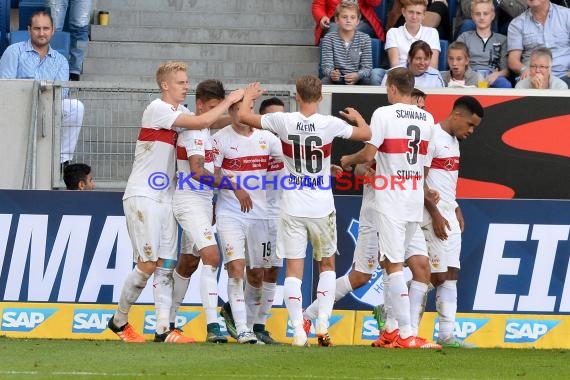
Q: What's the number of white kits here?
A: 8